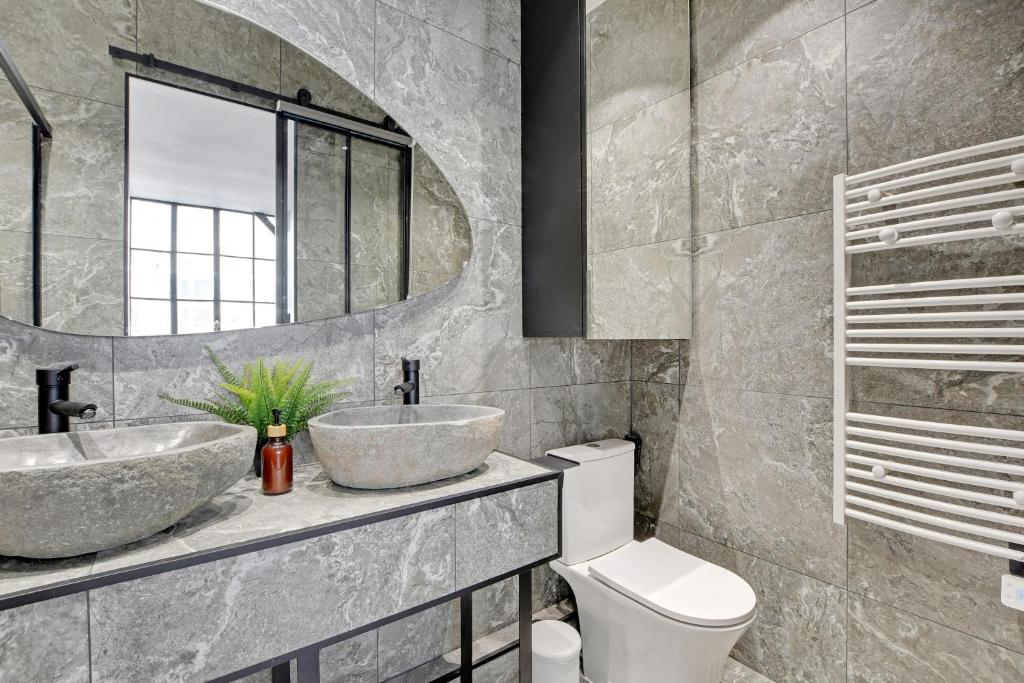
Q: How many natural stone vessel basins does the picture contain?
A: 2